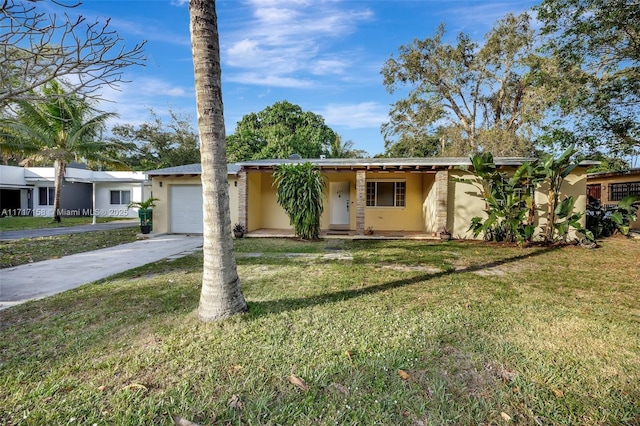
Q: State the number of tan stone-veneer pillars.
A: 3